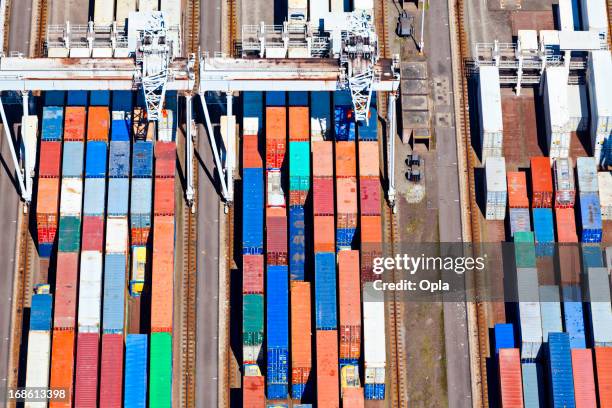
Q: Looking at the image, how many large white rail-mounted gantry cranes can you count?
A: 2